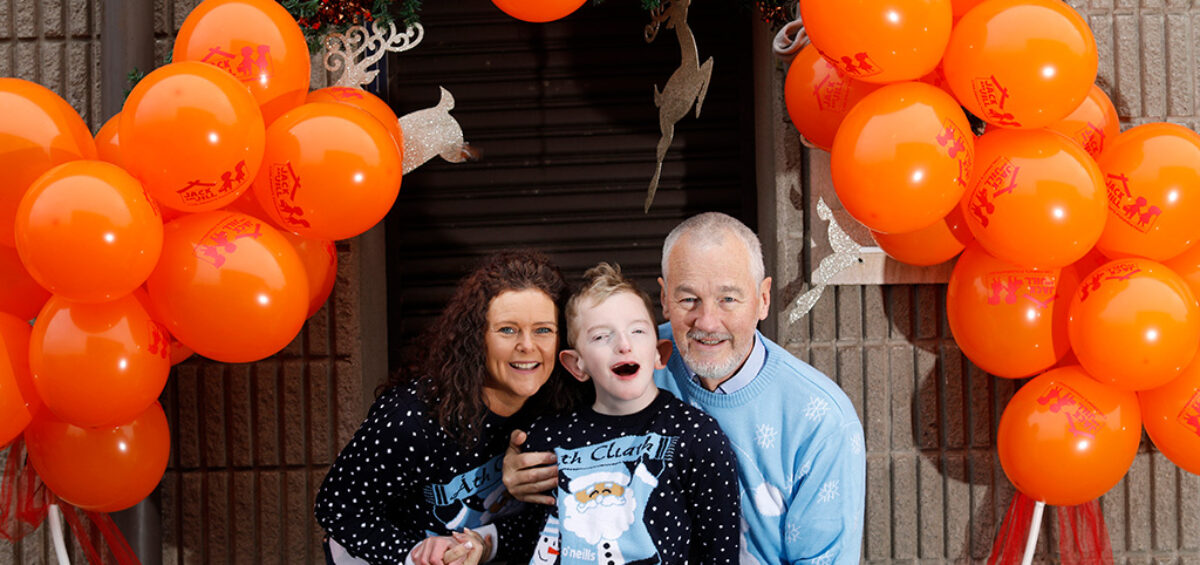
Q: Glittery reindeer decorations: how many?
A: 3